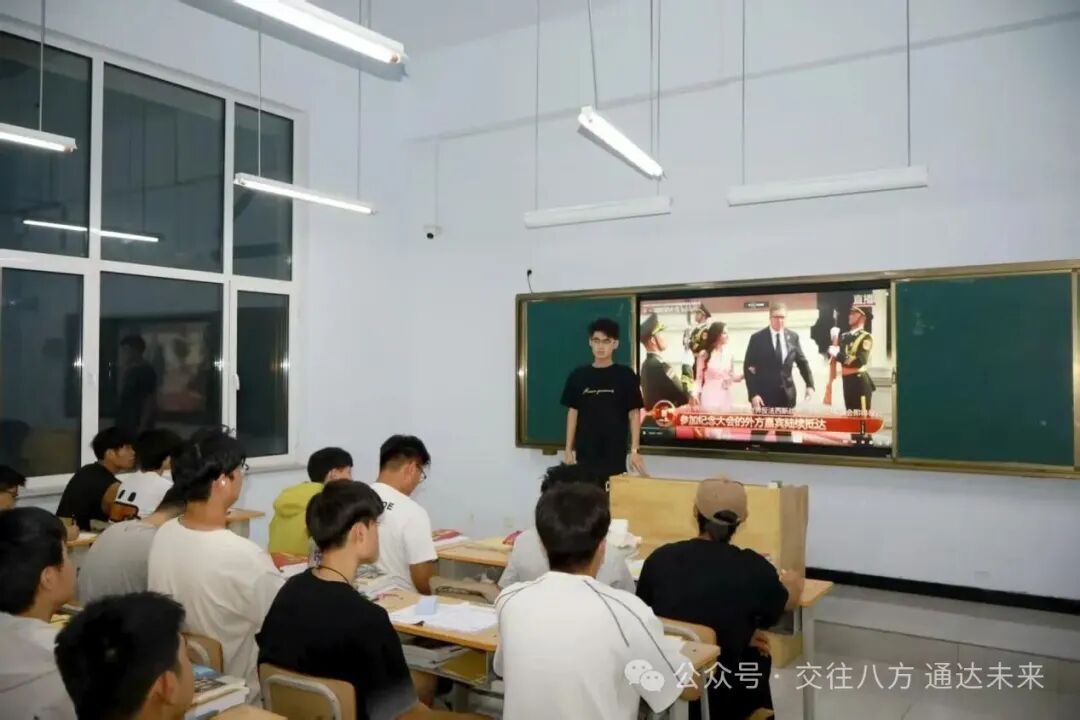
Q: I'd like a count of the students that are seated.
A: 13